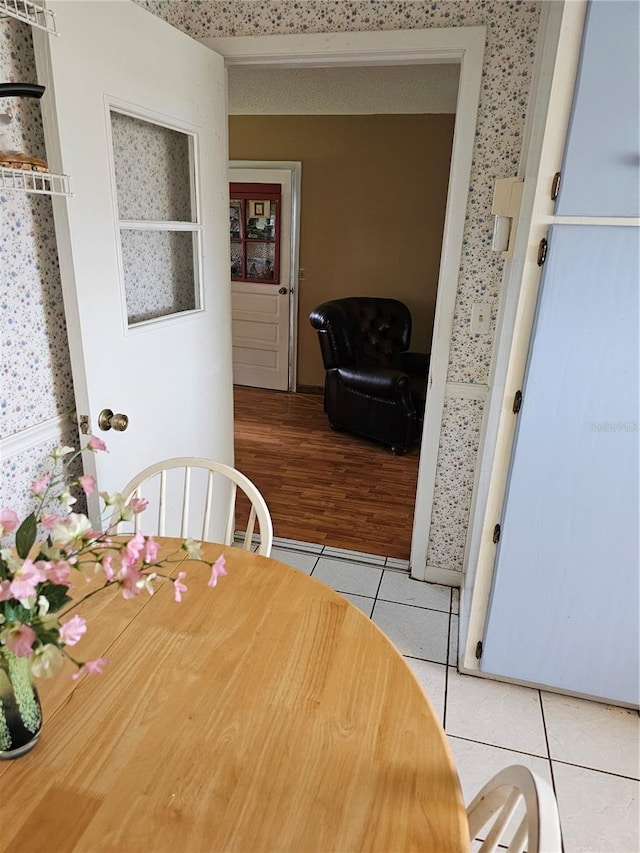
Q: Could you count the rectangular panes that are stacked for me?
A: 2